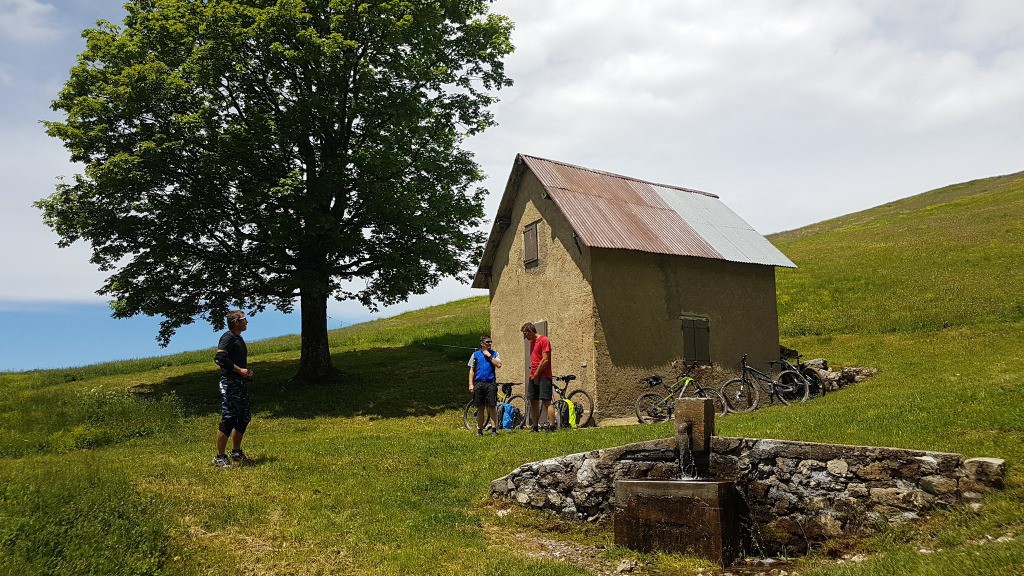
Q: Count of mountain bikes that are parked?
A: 5